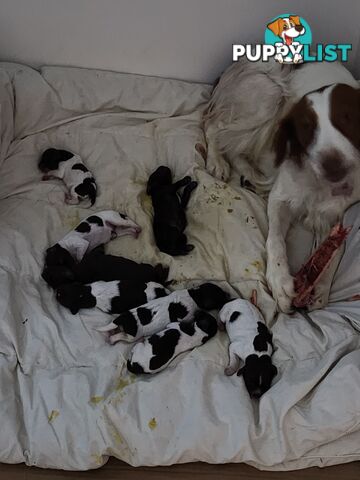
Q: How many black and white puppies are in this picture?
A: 6